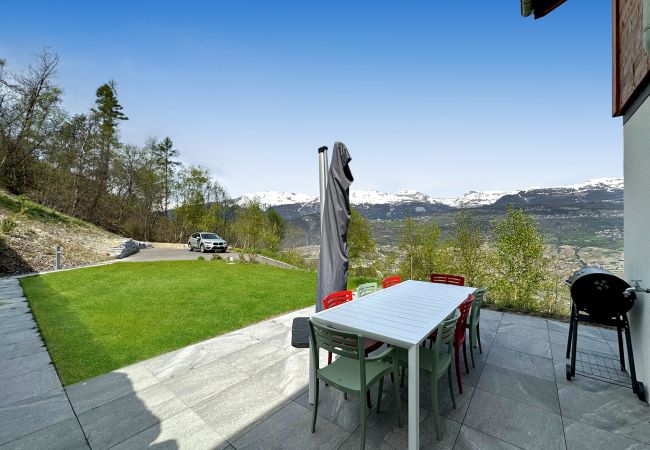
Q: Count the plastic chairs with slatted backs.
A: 8